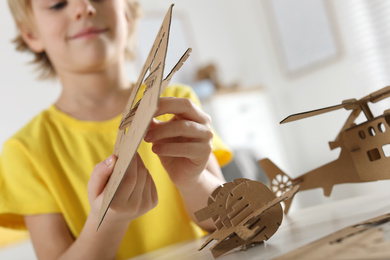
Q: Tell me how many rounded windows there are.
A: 3